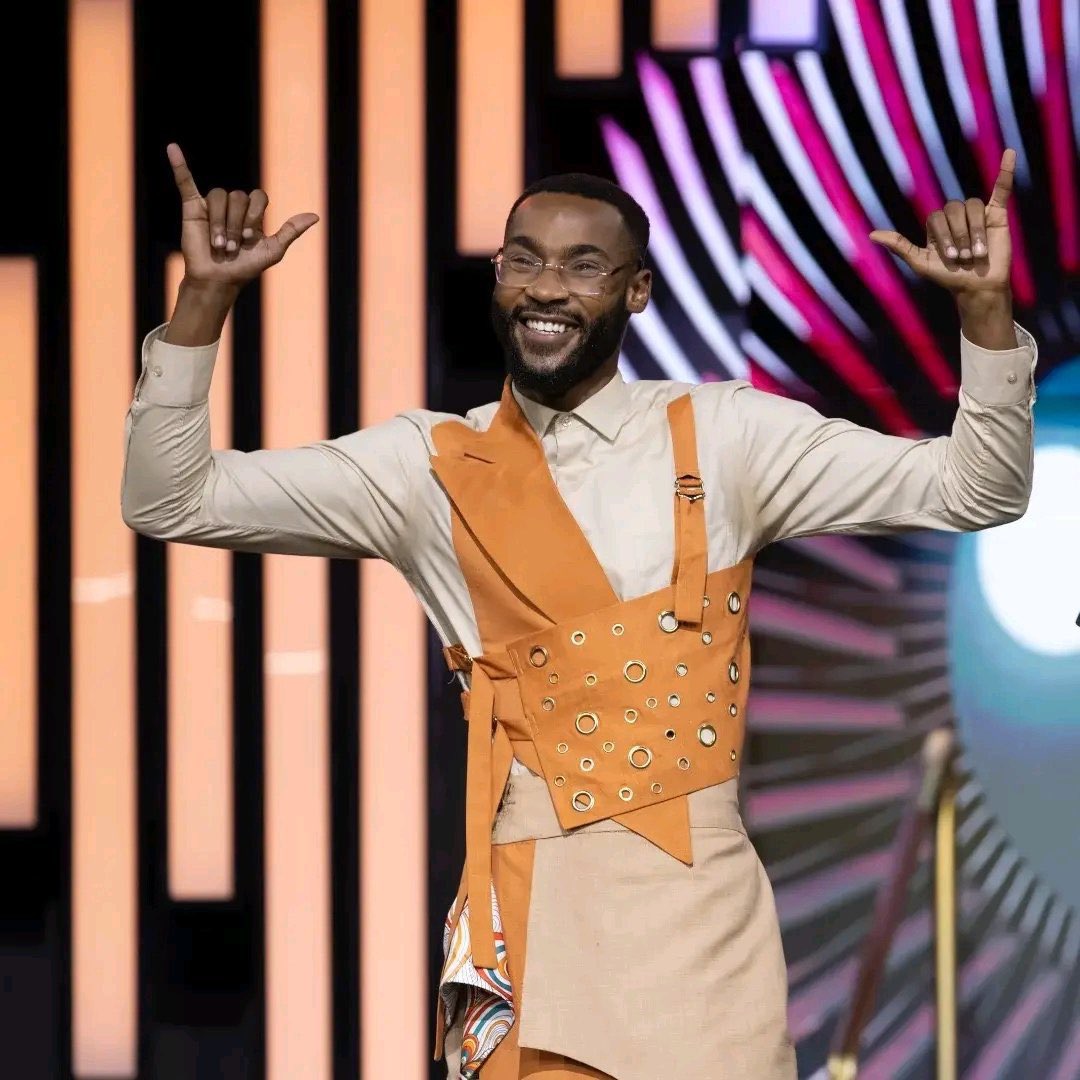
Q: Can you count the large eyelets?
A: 9